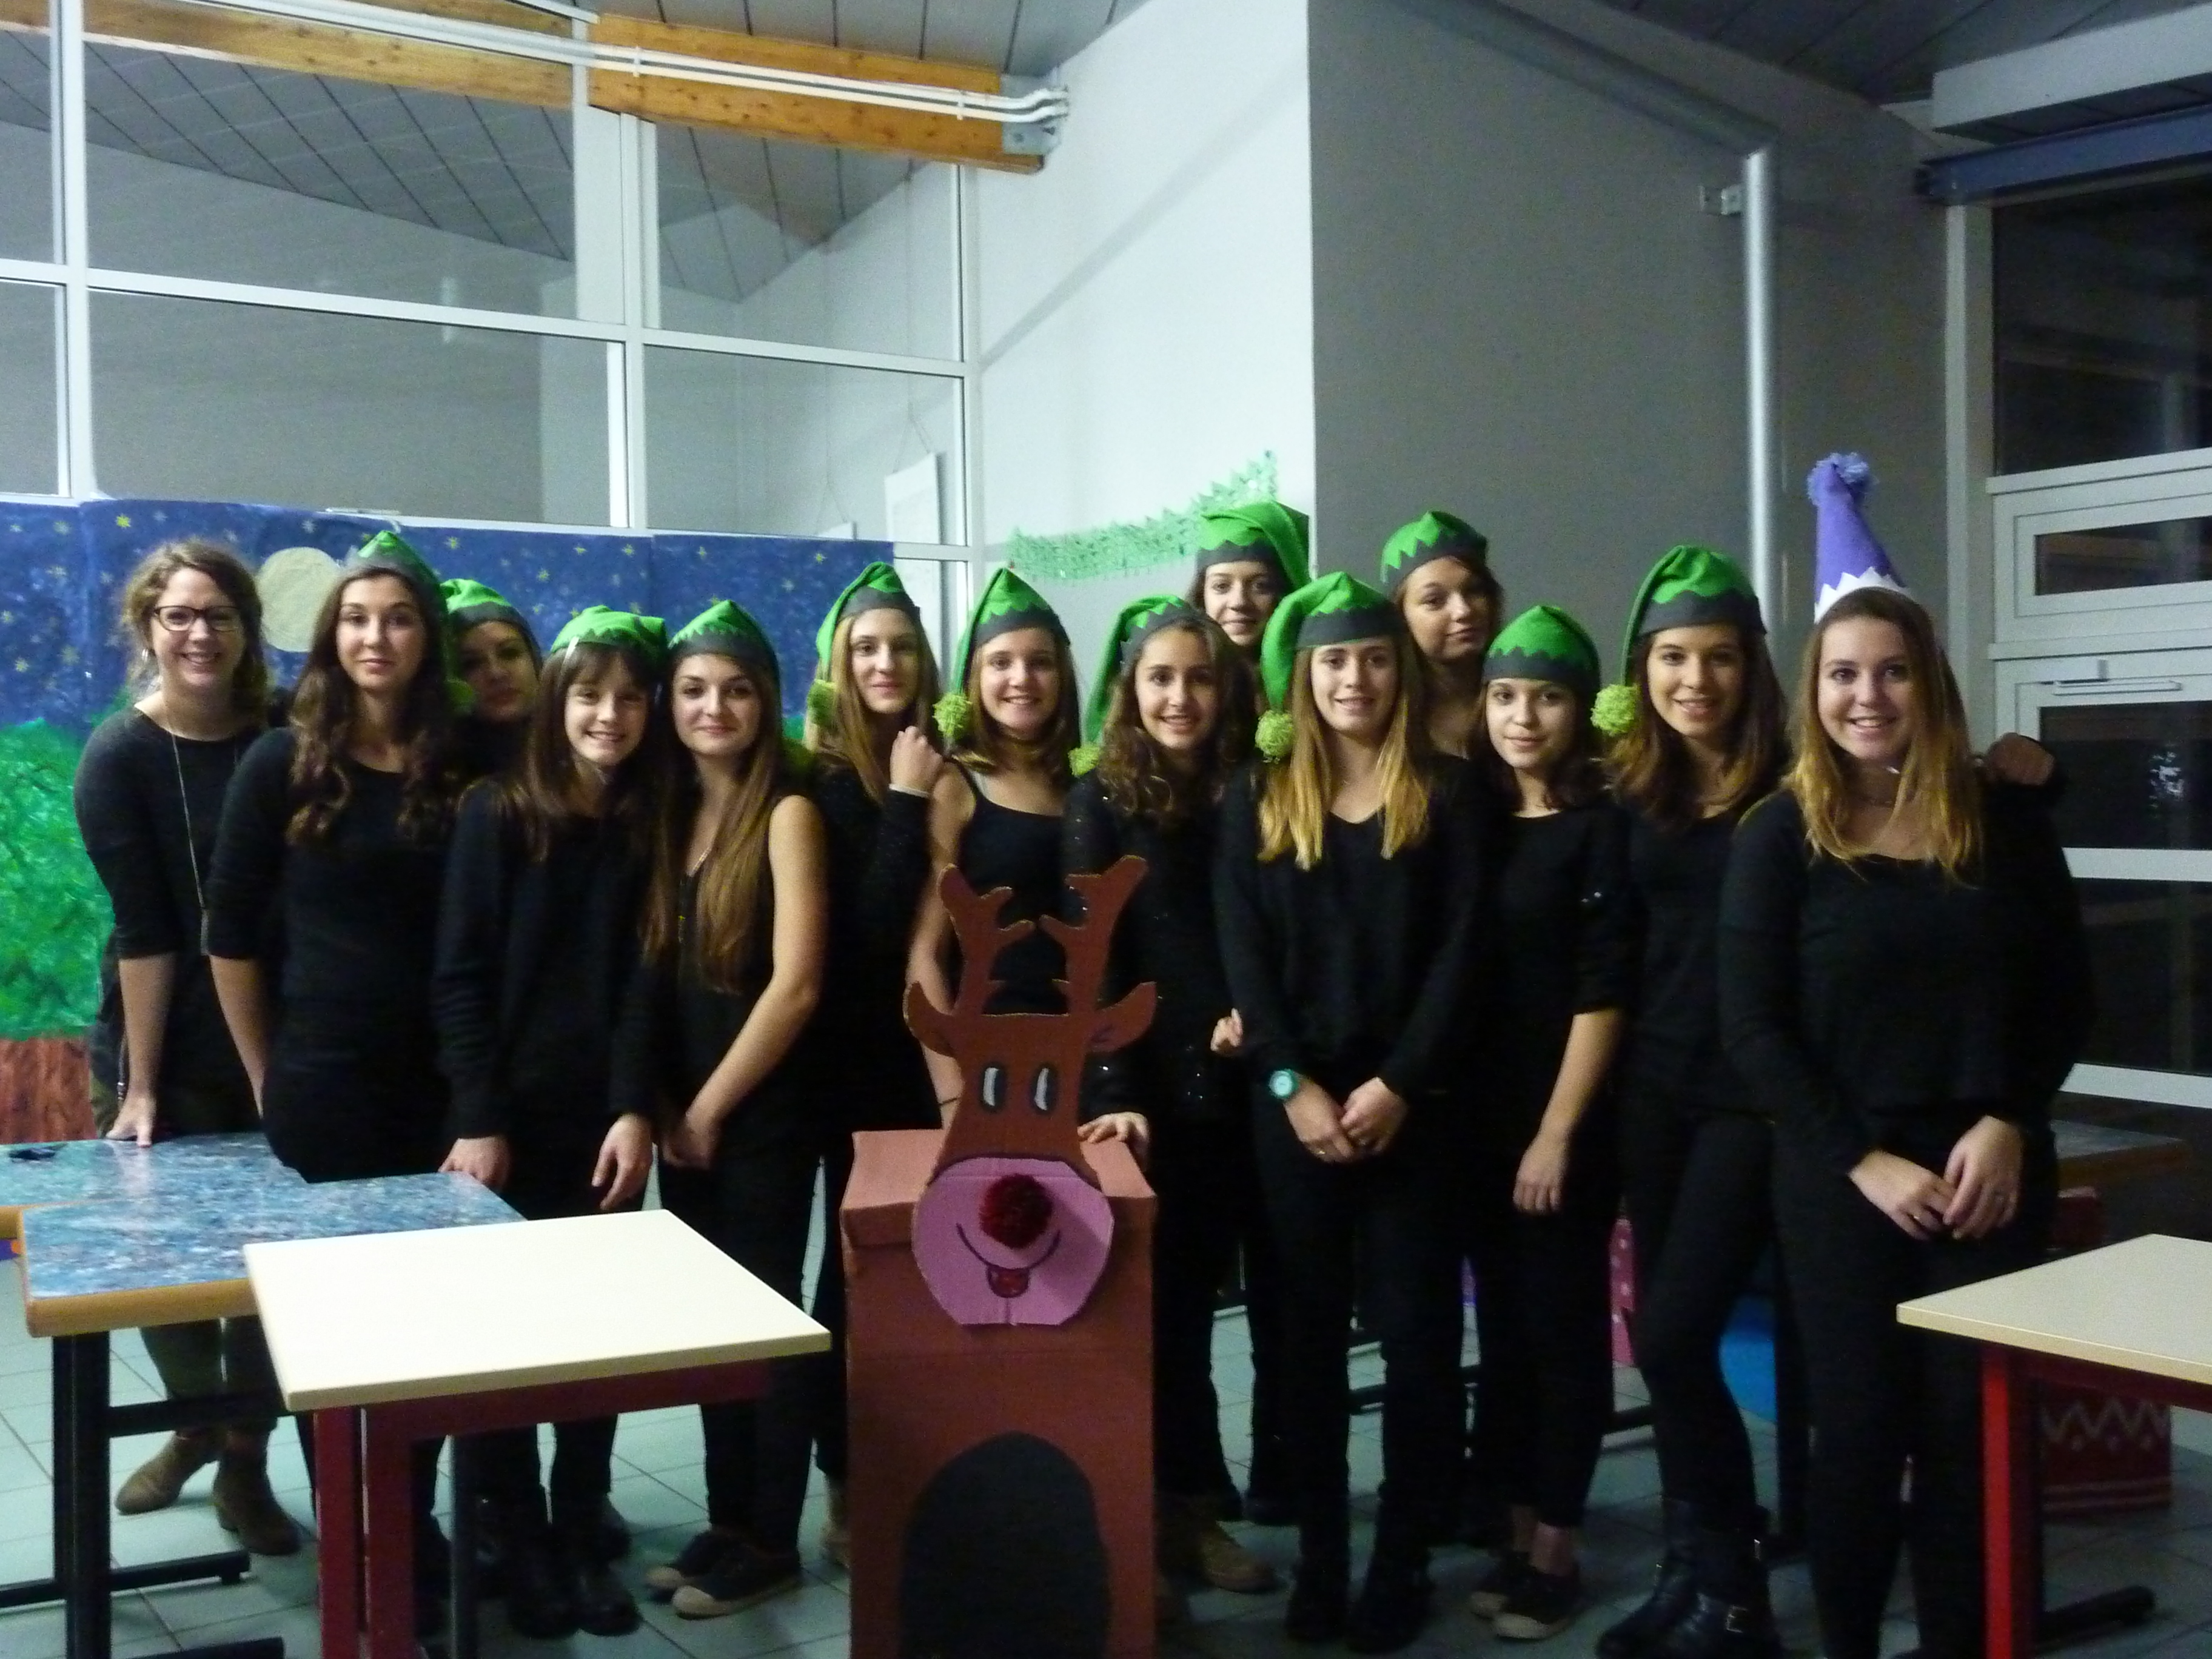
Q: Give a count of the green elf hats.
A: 12